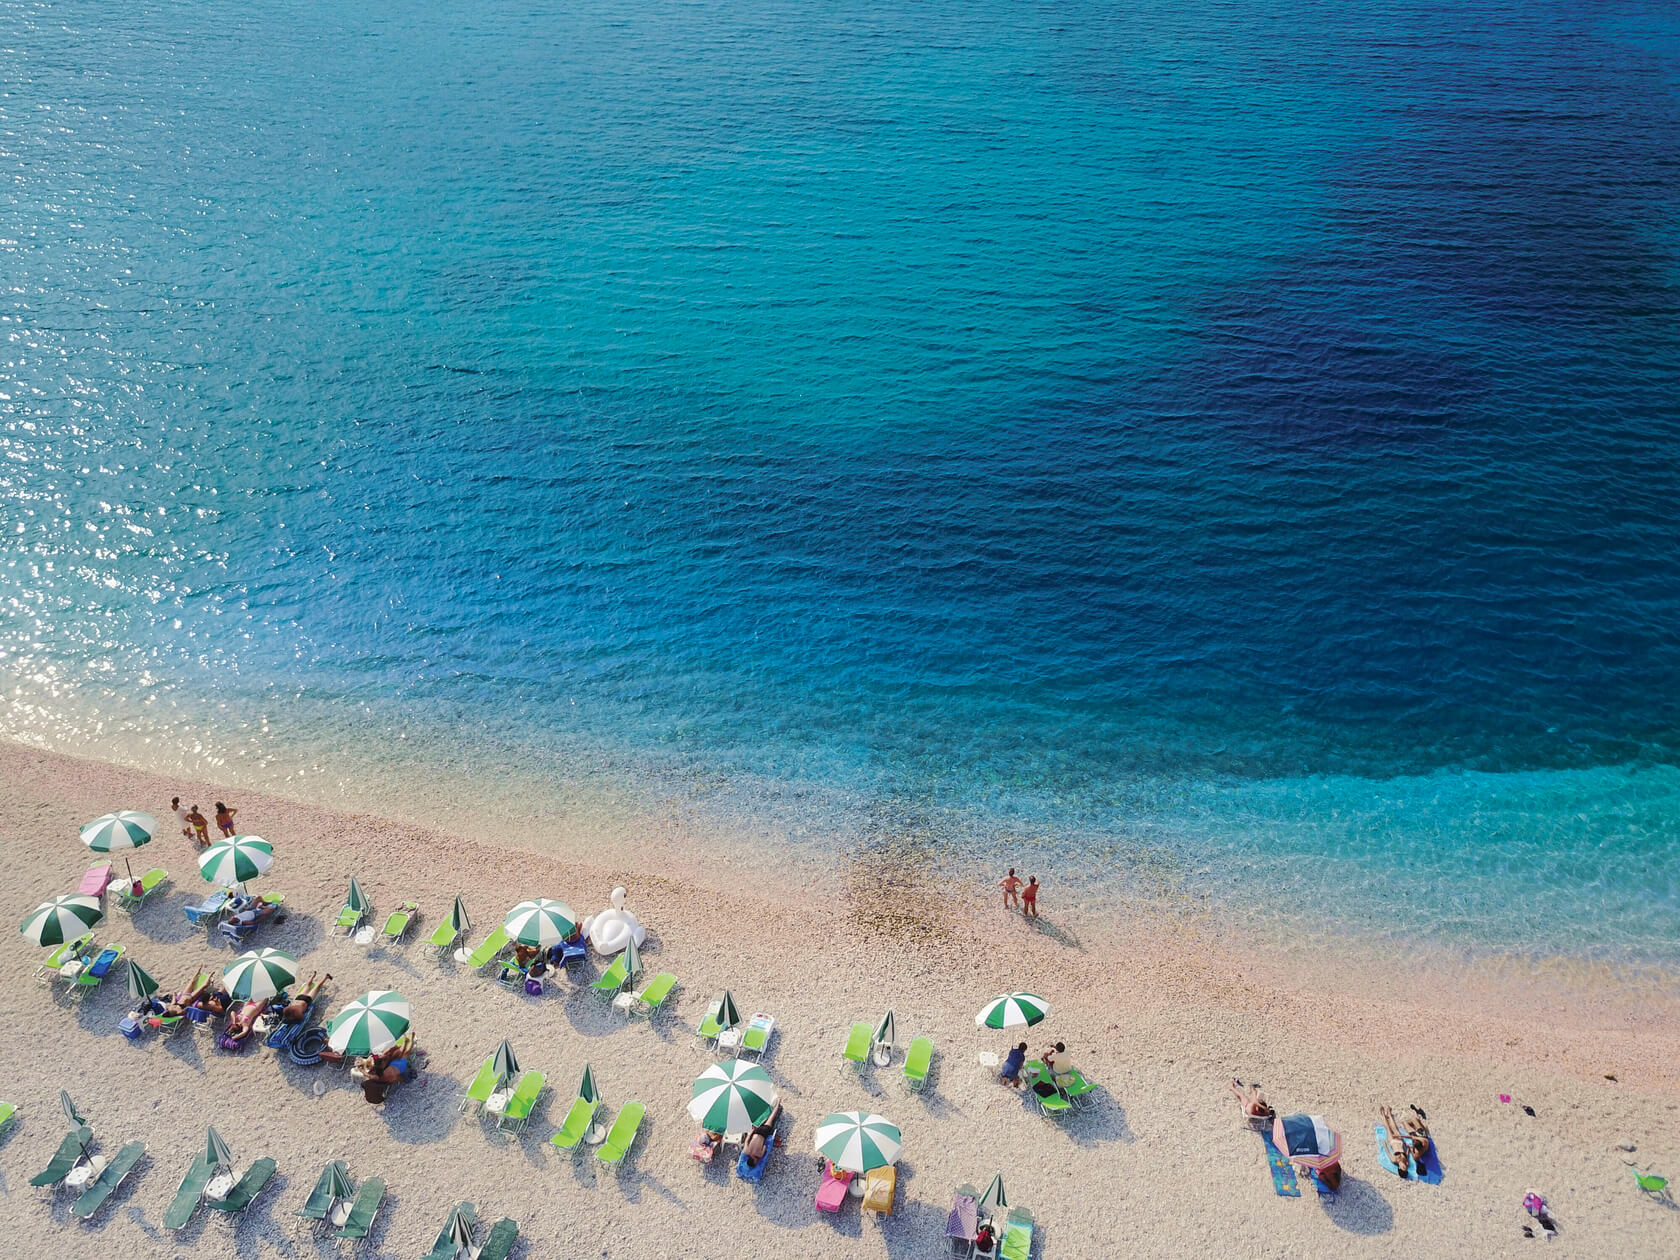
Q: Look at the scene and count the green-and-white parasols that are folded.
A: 13